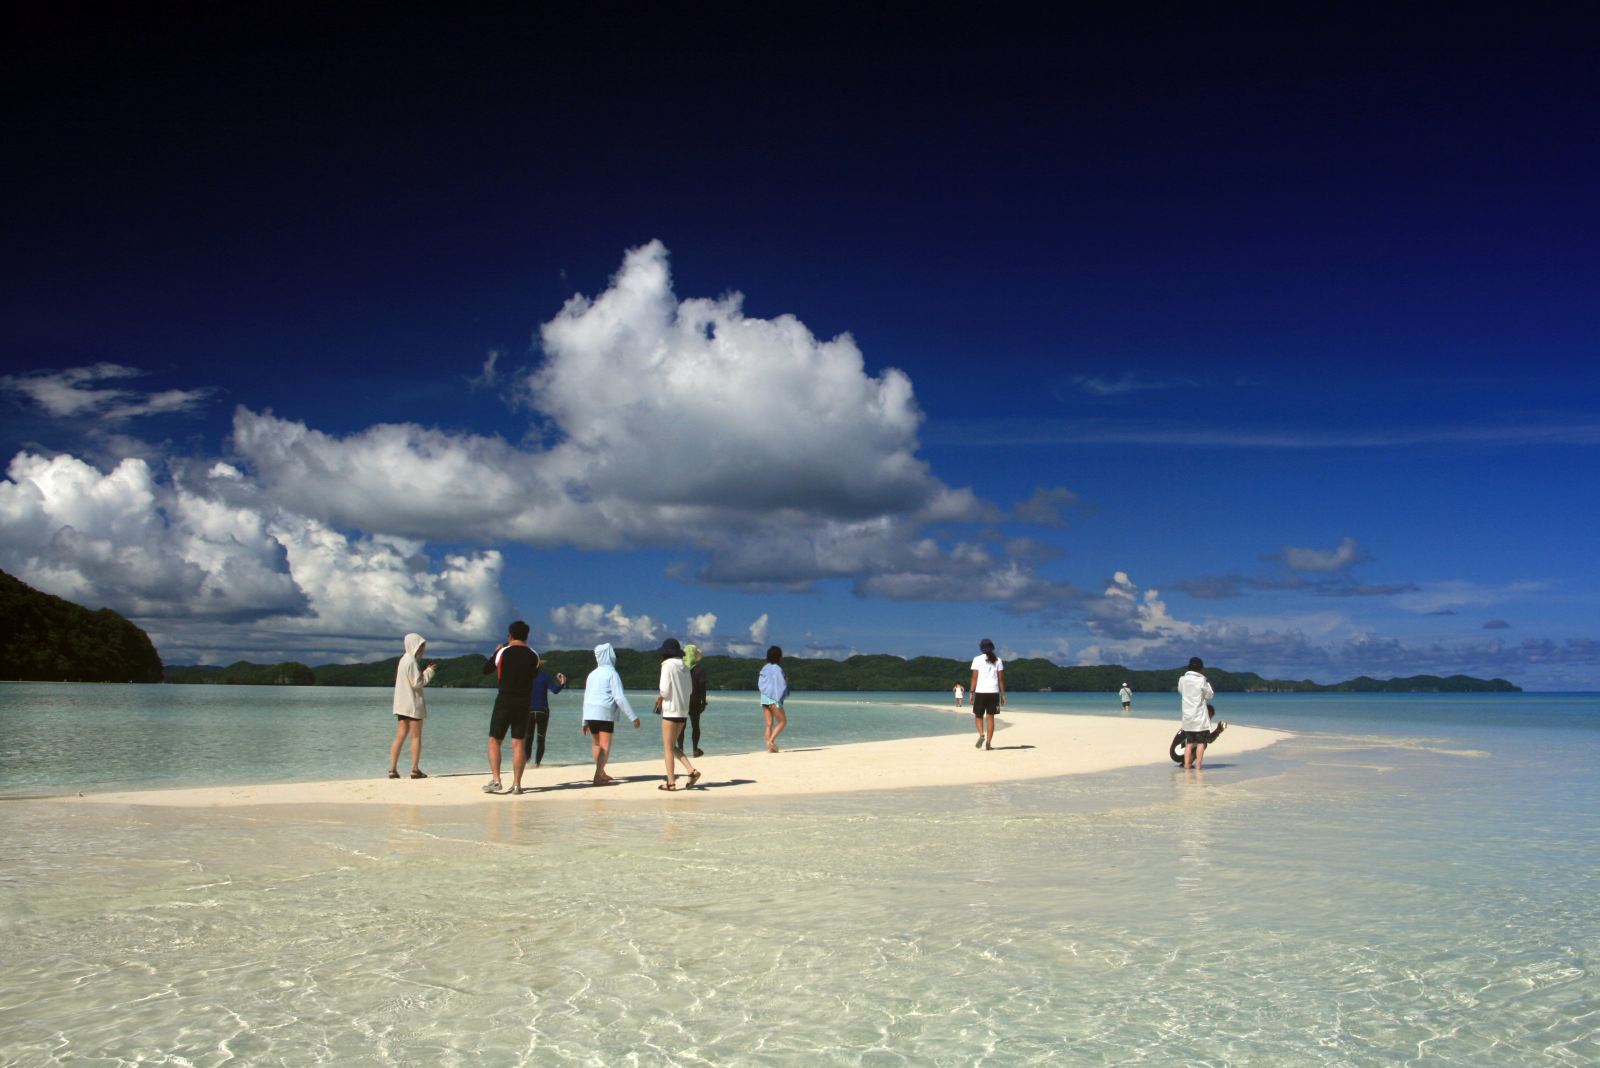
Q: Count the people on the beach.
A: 12